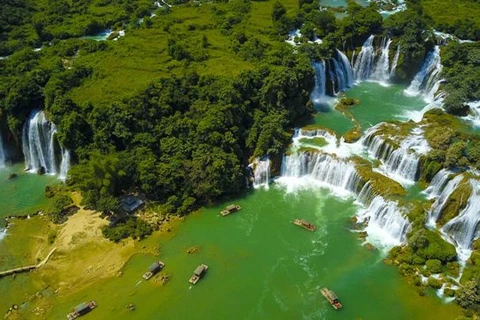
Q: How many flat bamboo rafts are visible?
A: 6